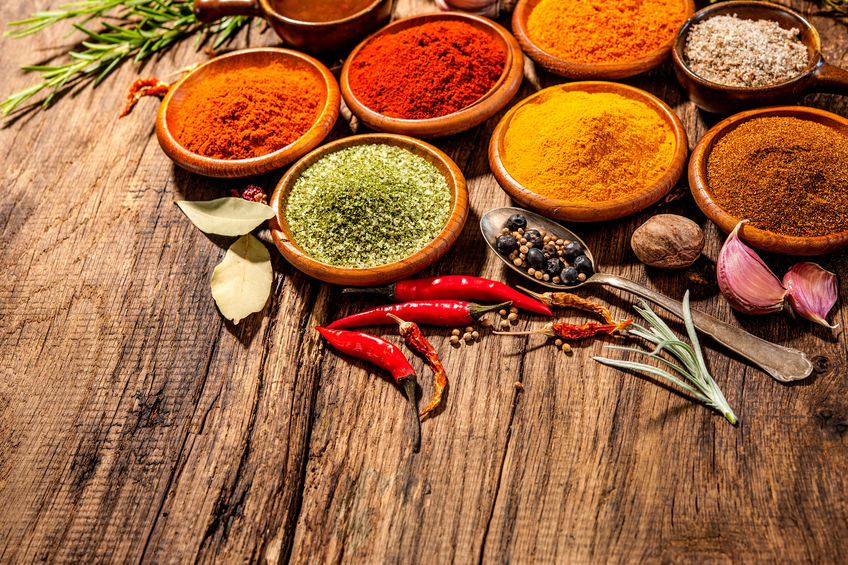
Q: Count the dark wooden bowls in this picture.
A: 2